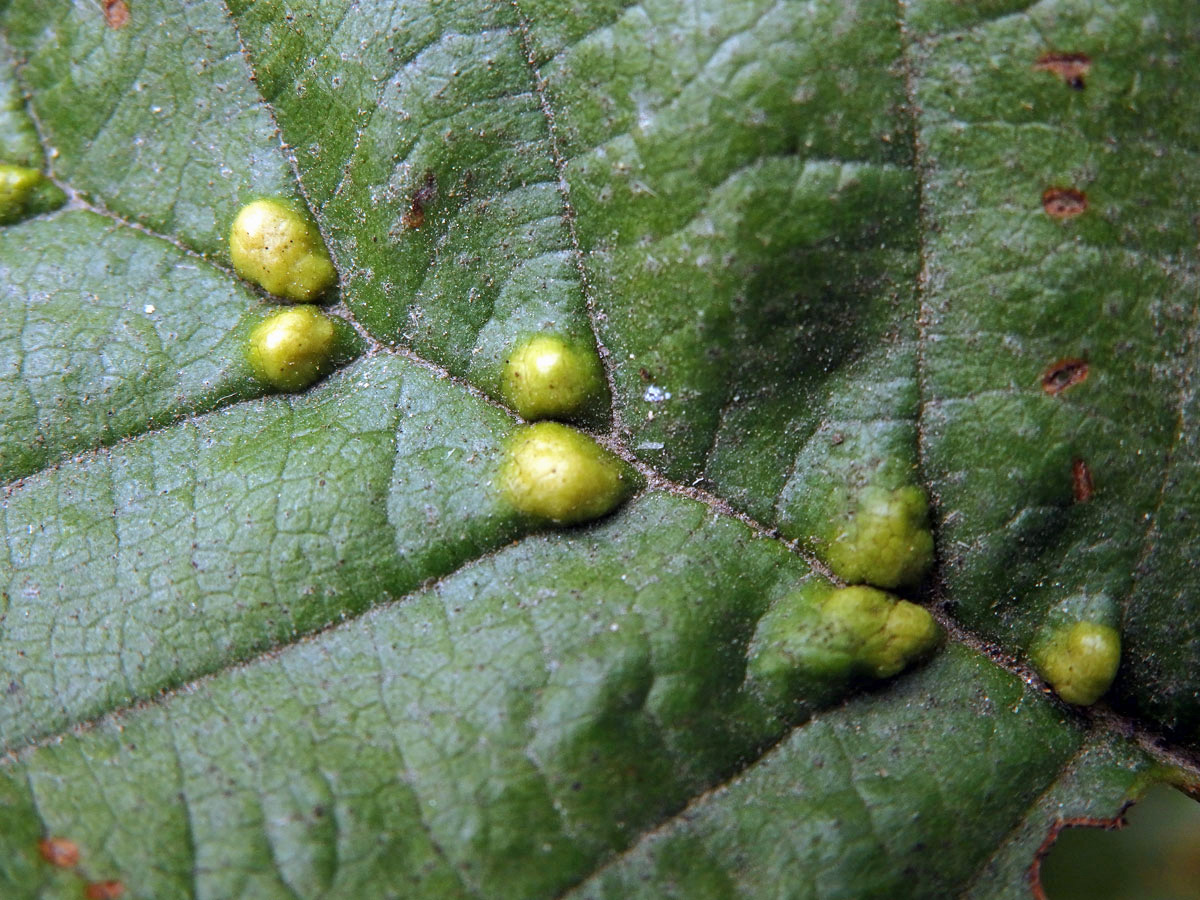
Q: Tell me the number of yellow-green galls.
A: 8